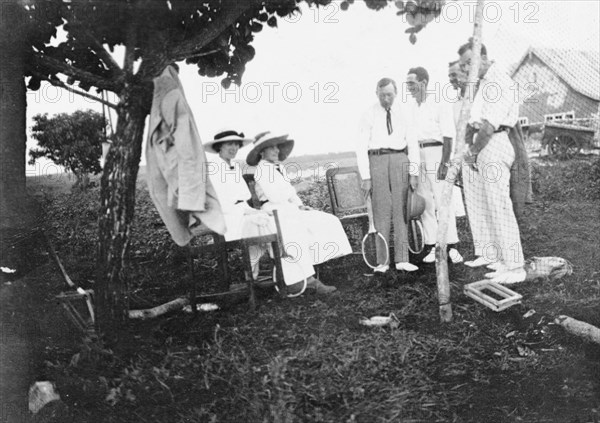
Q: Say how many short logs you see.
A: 2